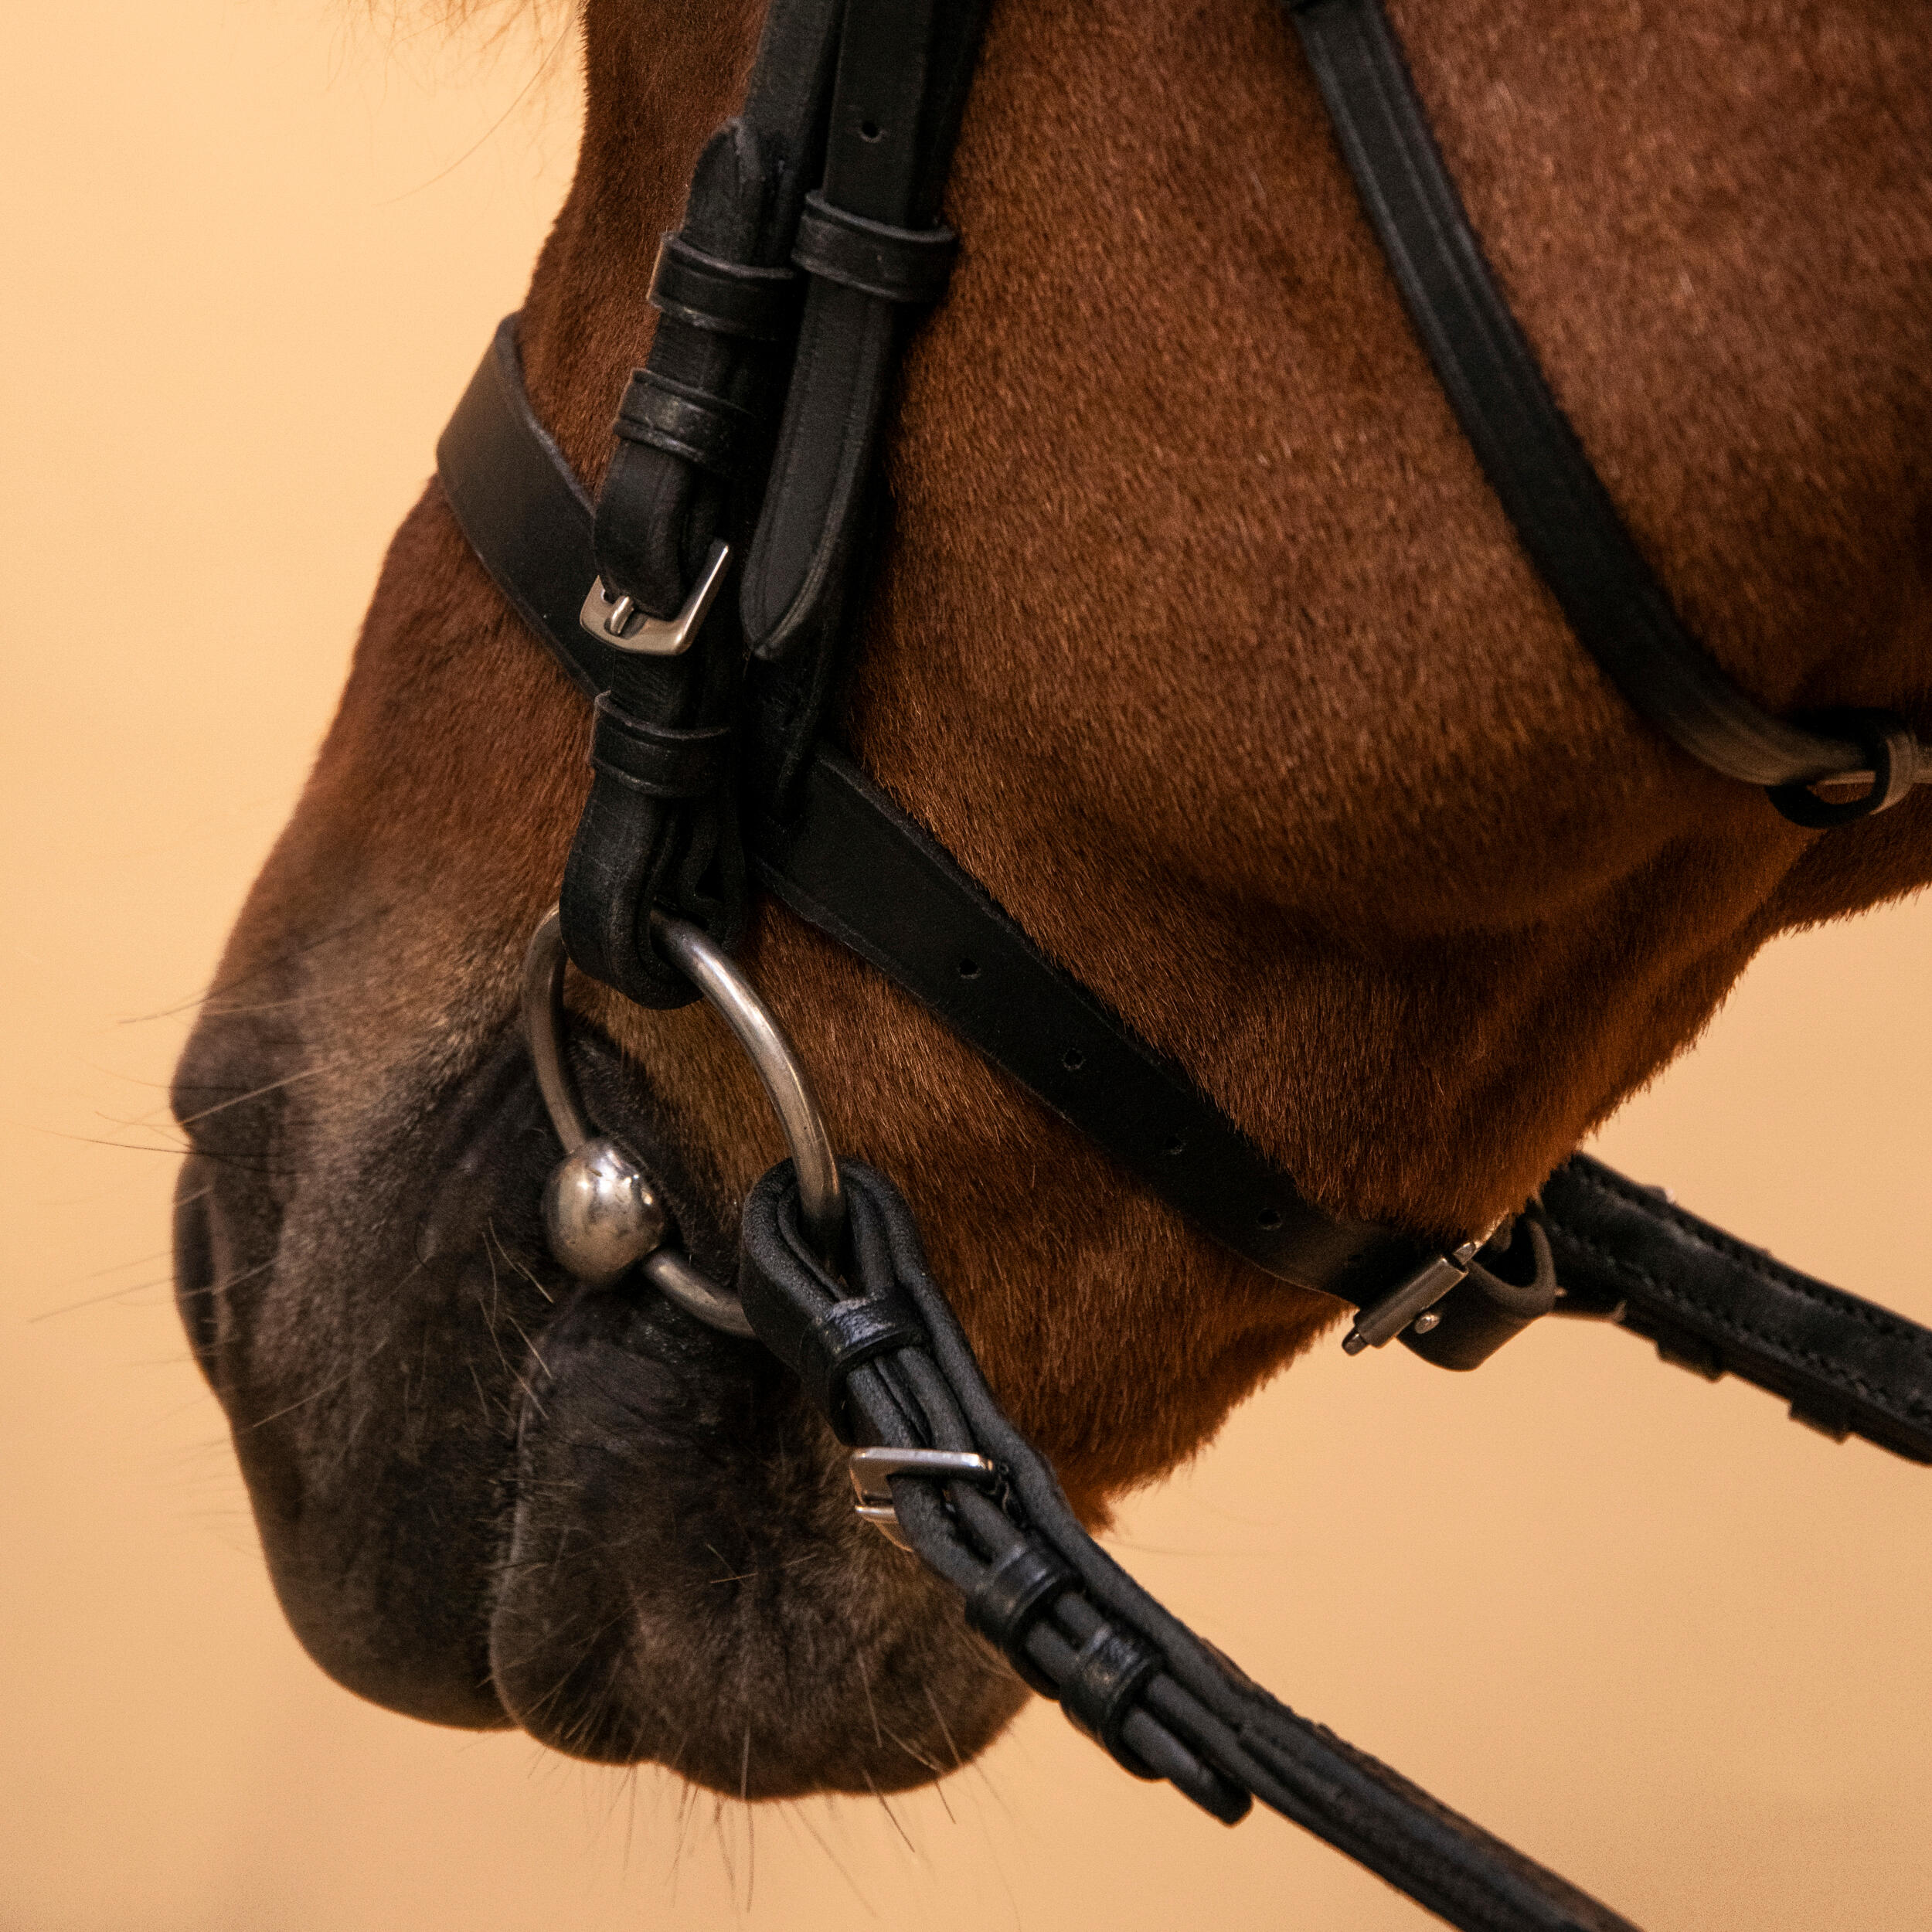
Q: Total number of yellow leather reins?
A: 0